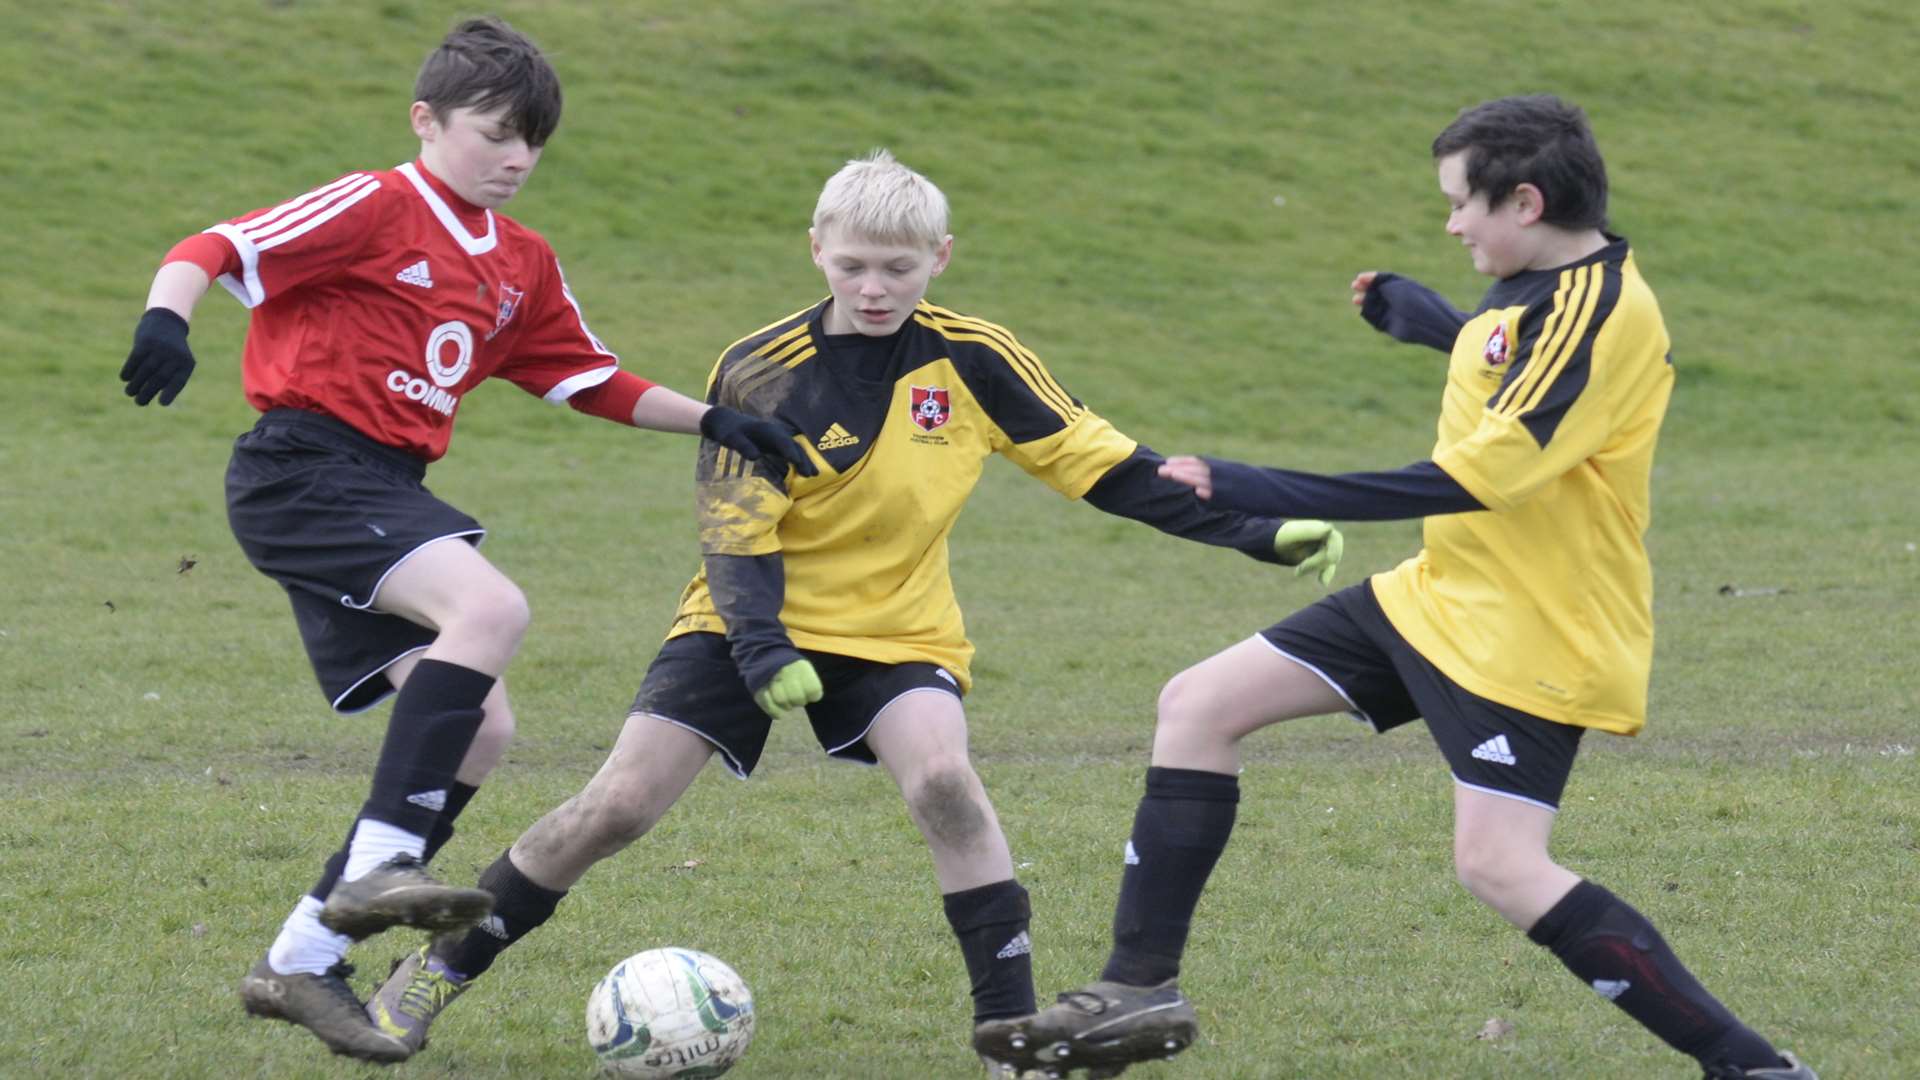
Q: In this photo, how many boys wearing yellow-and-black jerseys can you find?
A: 2